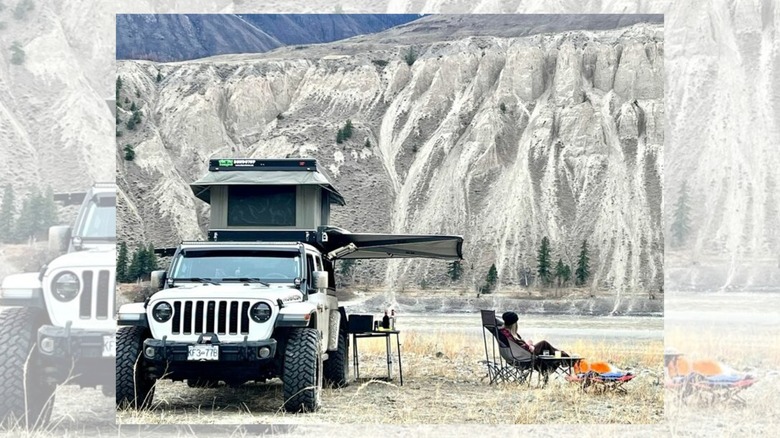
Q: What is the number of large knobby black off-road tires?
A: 3